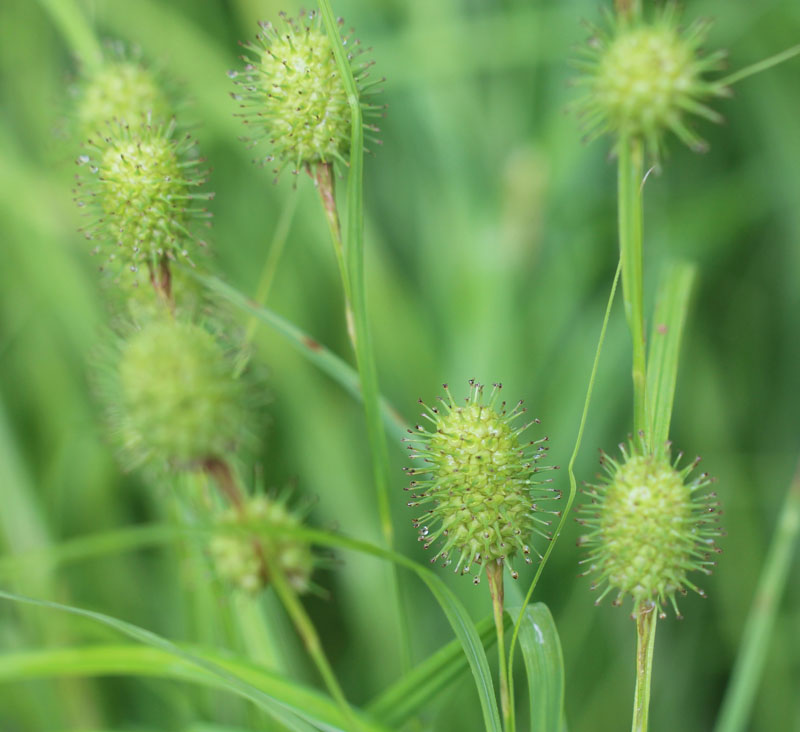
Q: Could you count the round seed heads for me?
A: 8